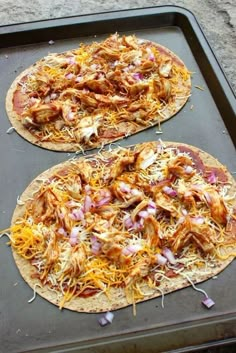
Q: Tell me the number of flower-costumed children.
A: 0